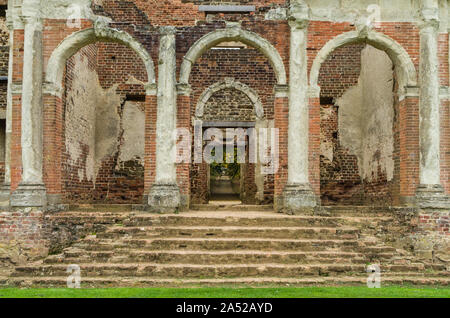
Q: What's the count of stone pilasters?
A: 4